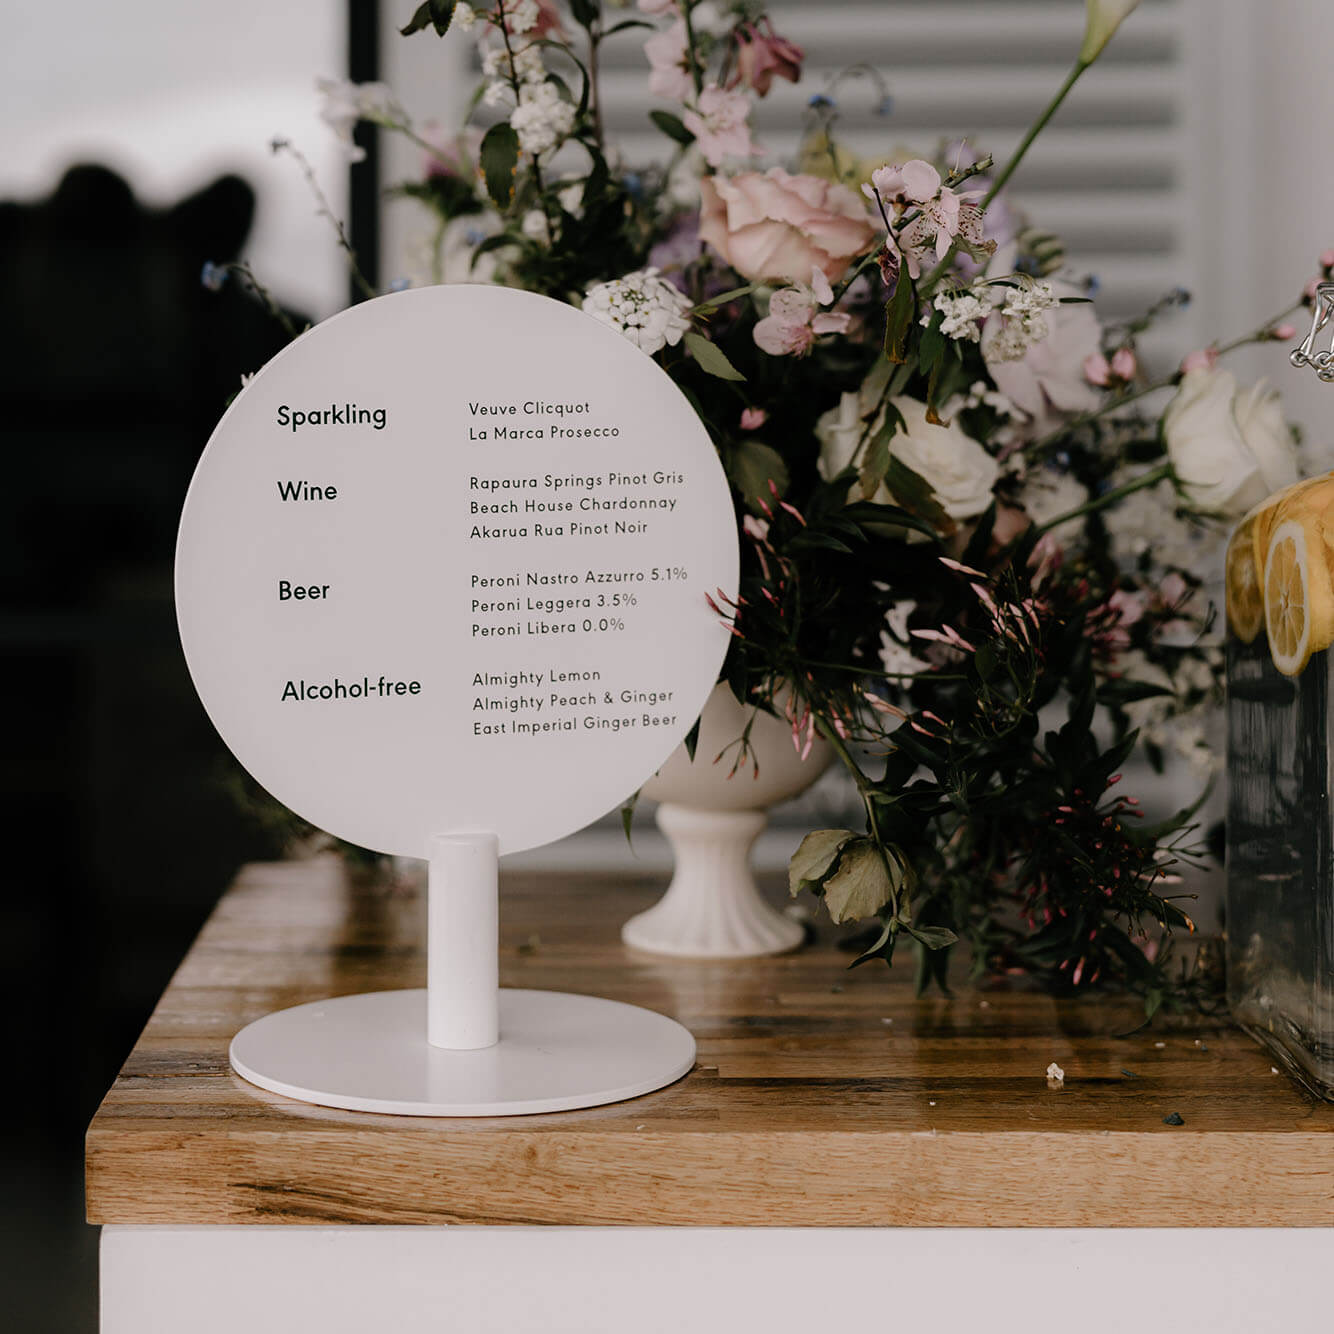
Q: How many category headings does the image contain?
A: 4